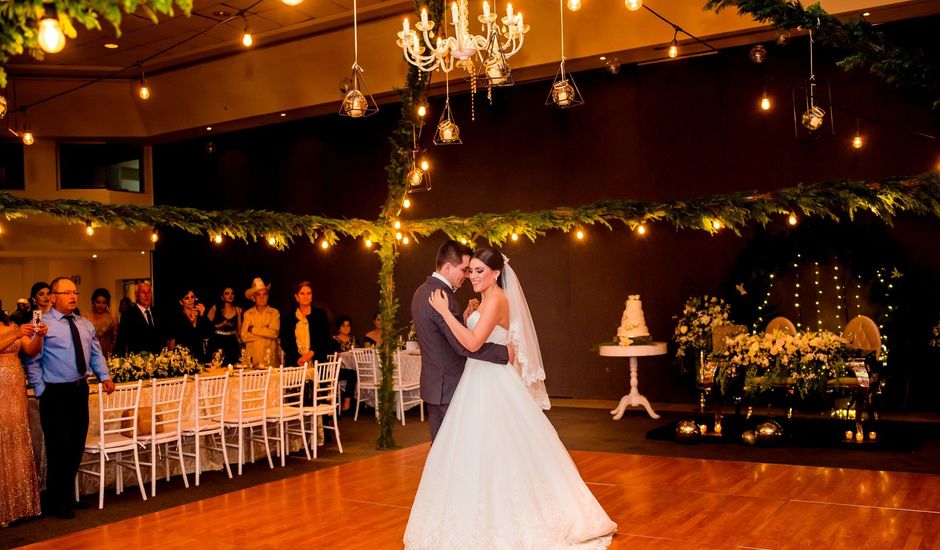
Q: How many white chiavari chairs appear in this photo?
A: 9